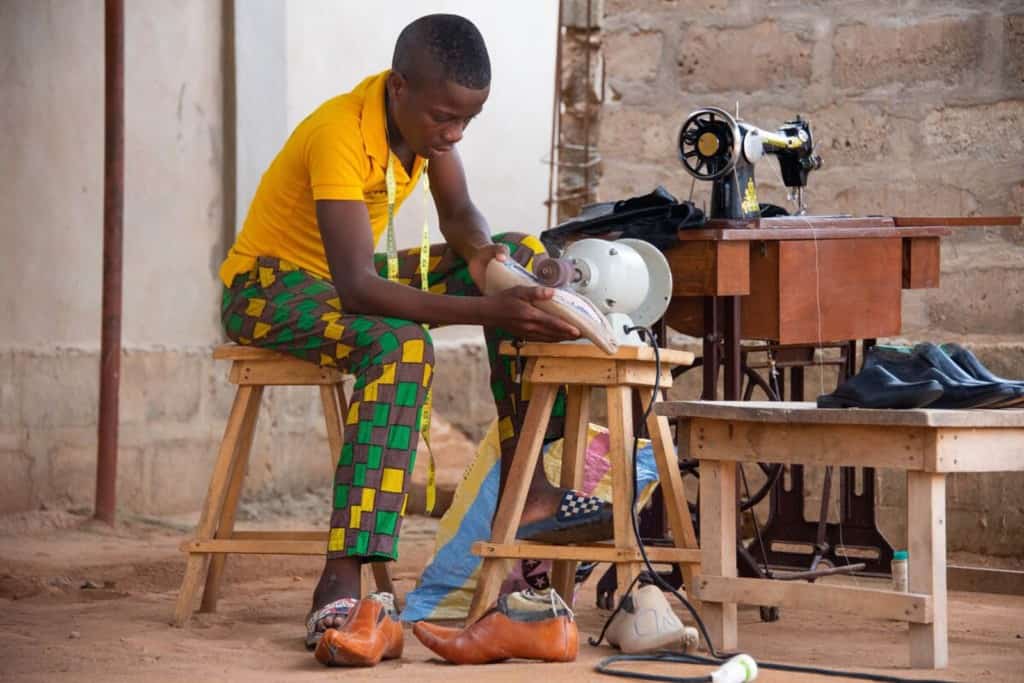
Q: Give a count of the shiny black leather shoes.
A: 4